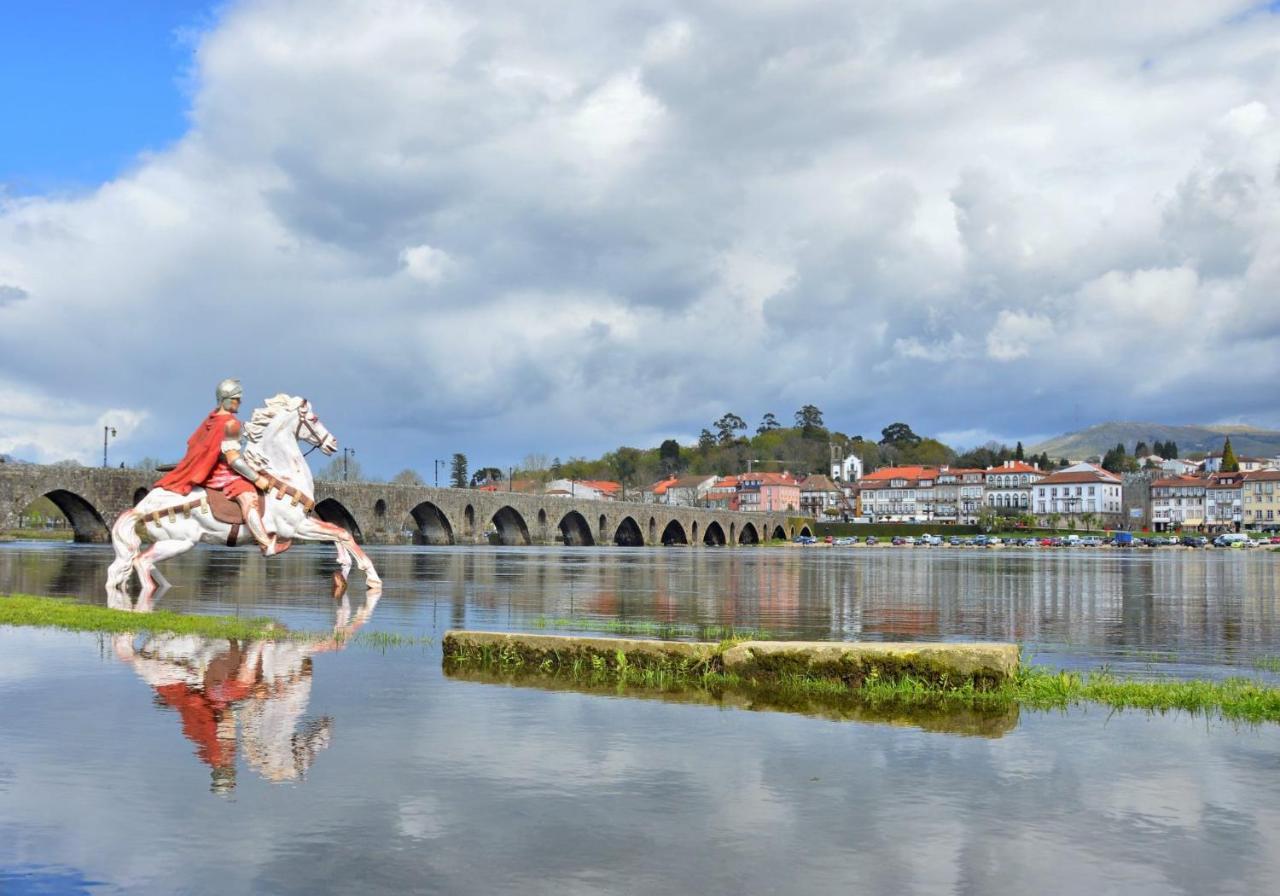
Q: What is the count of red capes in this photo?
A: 1